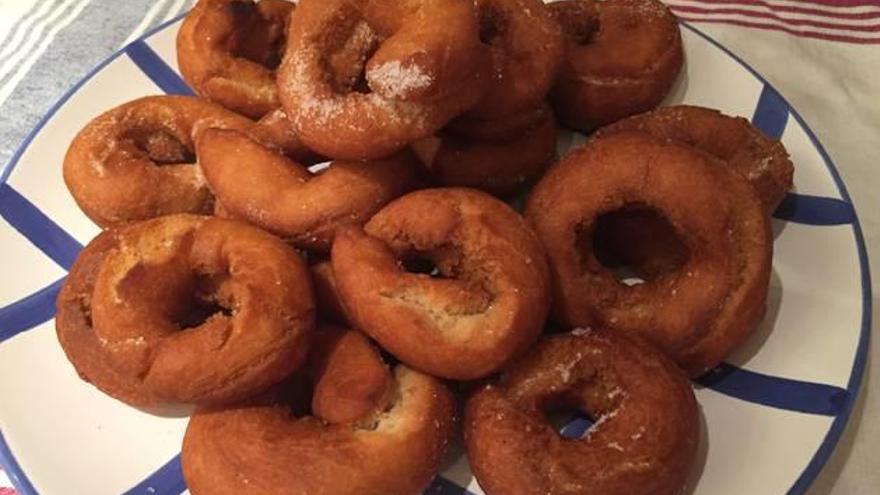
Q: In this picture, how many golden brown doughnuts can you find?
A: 13